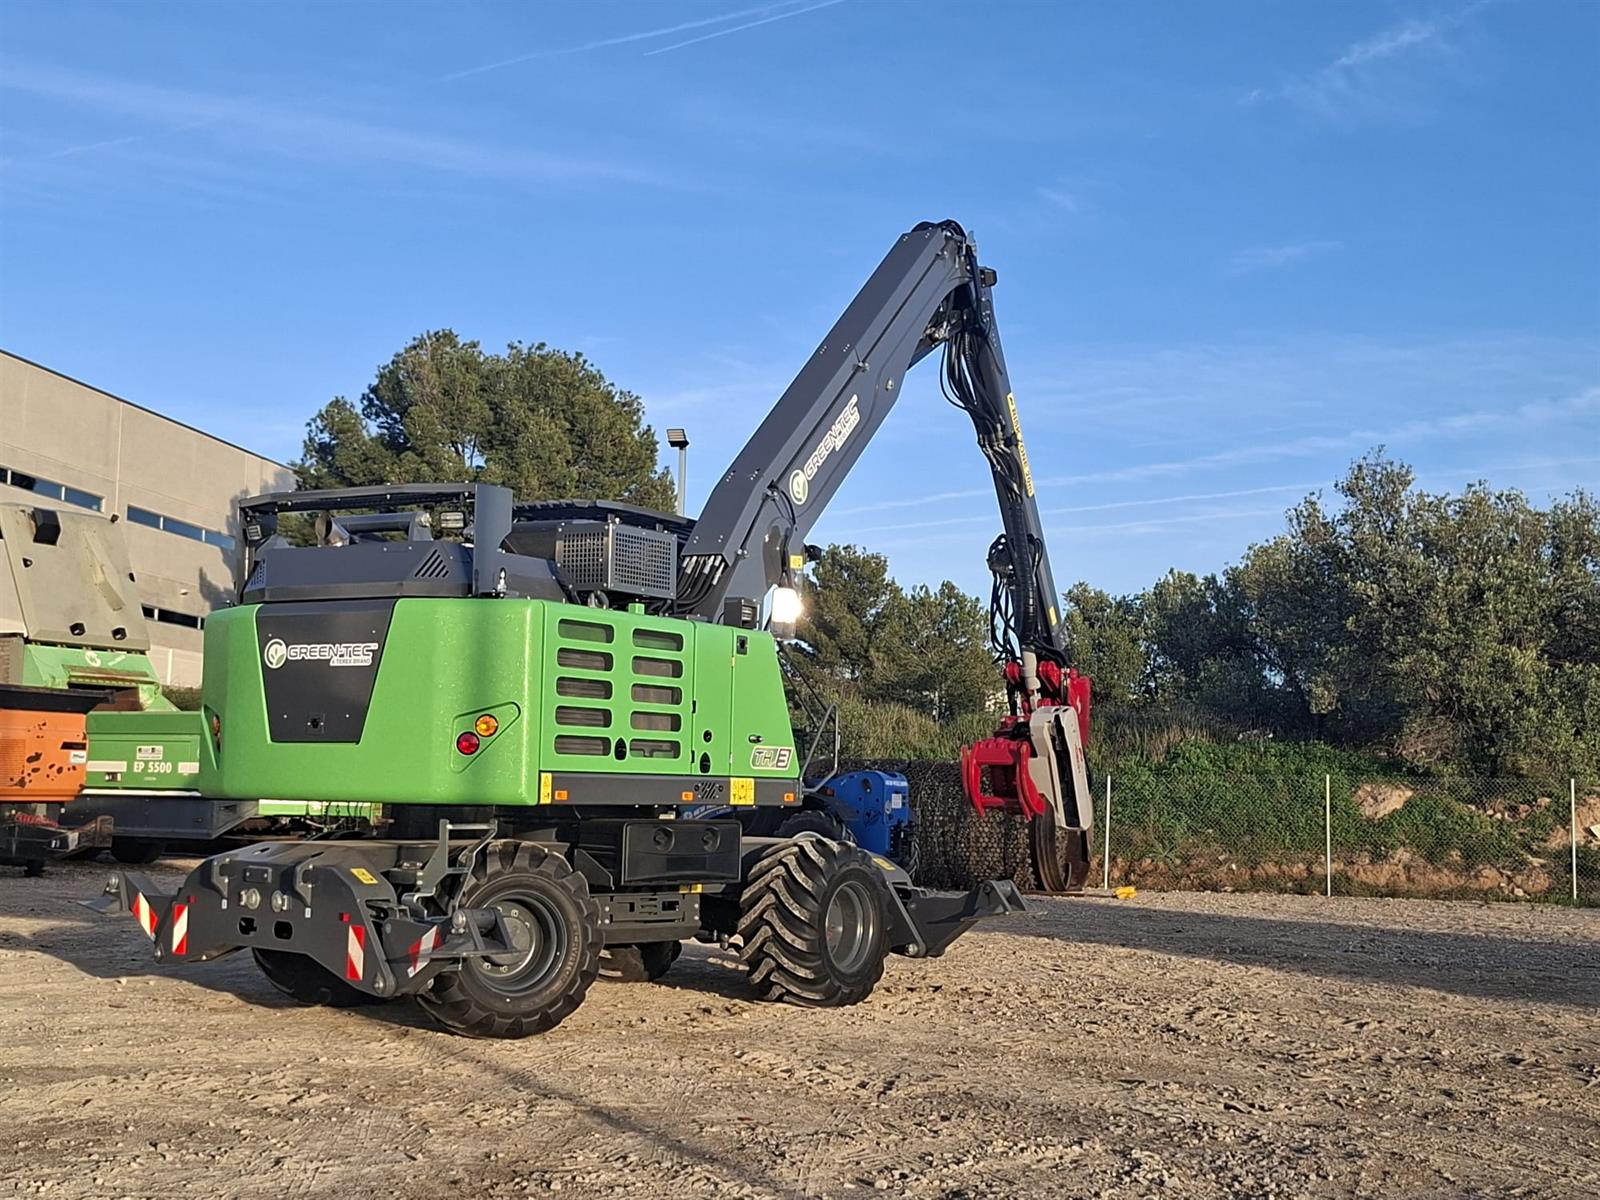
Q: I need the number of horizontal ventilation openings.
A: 10